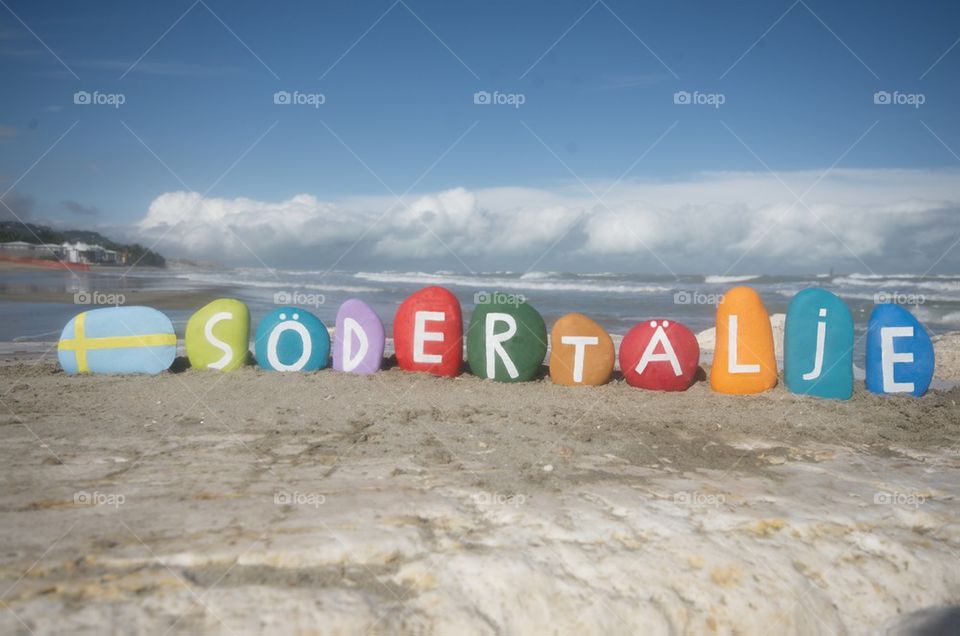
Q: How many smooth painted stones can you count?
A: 11